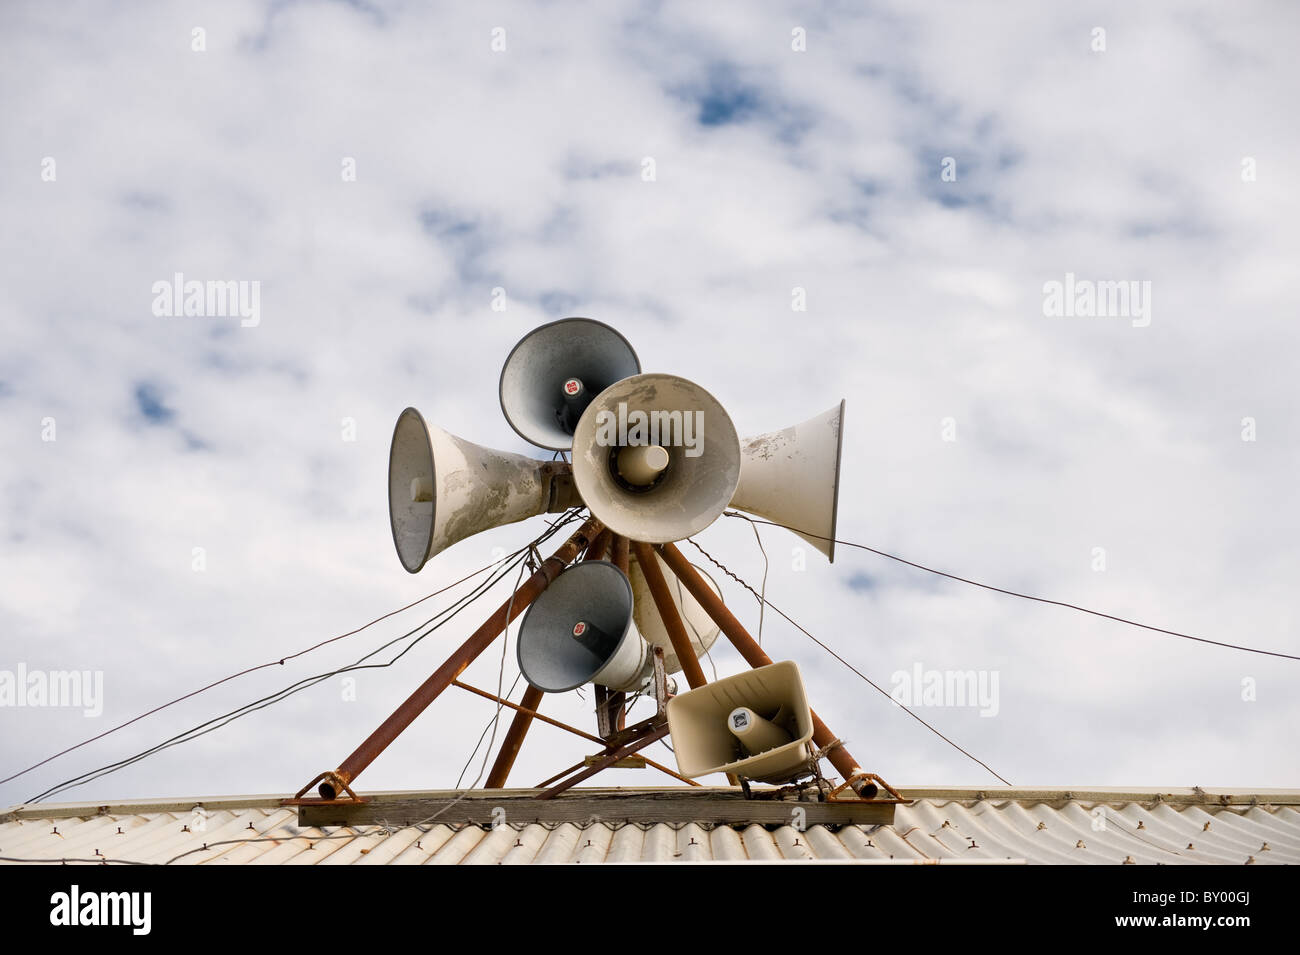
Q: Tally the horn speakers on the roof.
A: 7